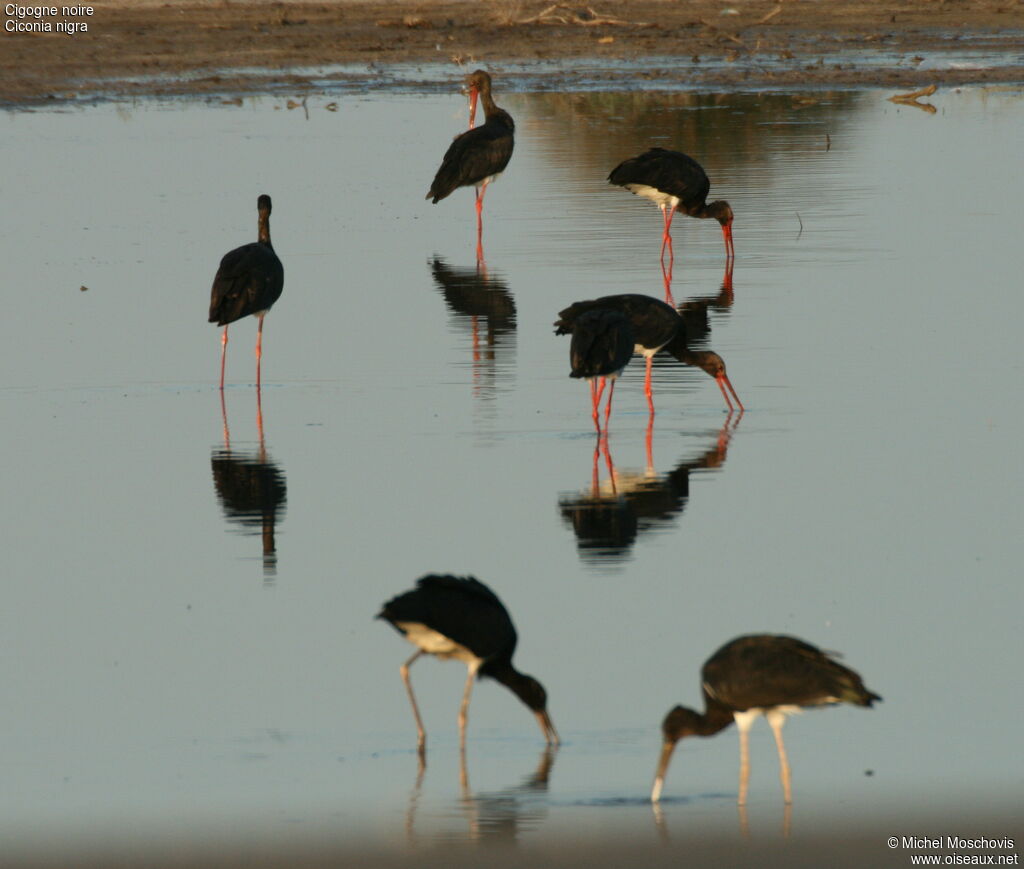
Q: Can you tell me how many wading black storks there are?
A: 7